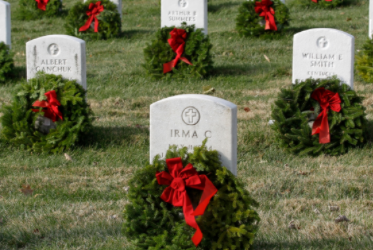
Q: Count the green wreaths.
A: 10